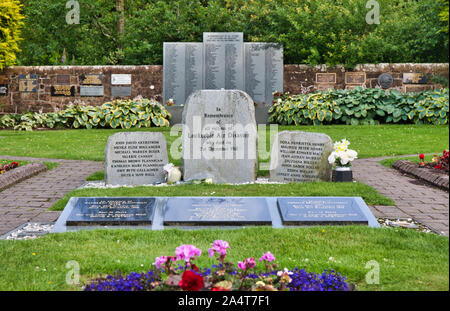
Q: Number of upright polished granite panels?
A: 3